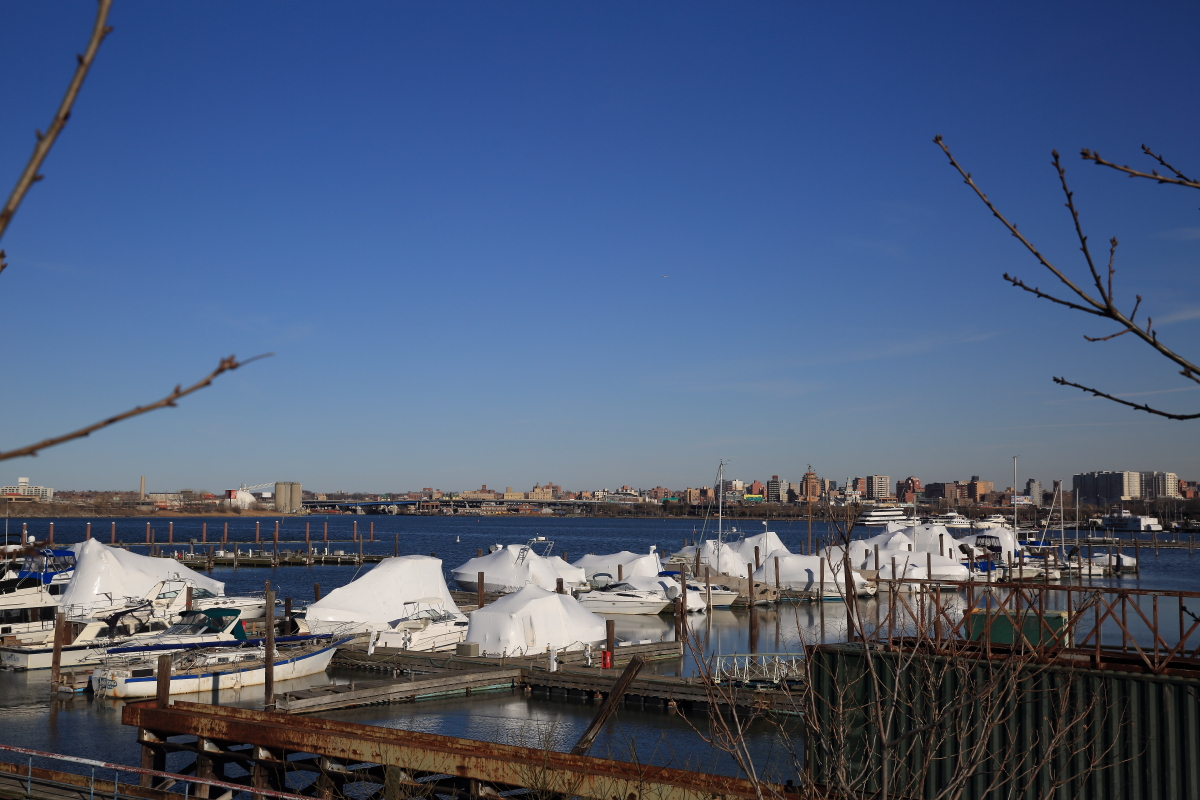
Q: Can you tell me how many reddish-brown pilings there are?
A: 14